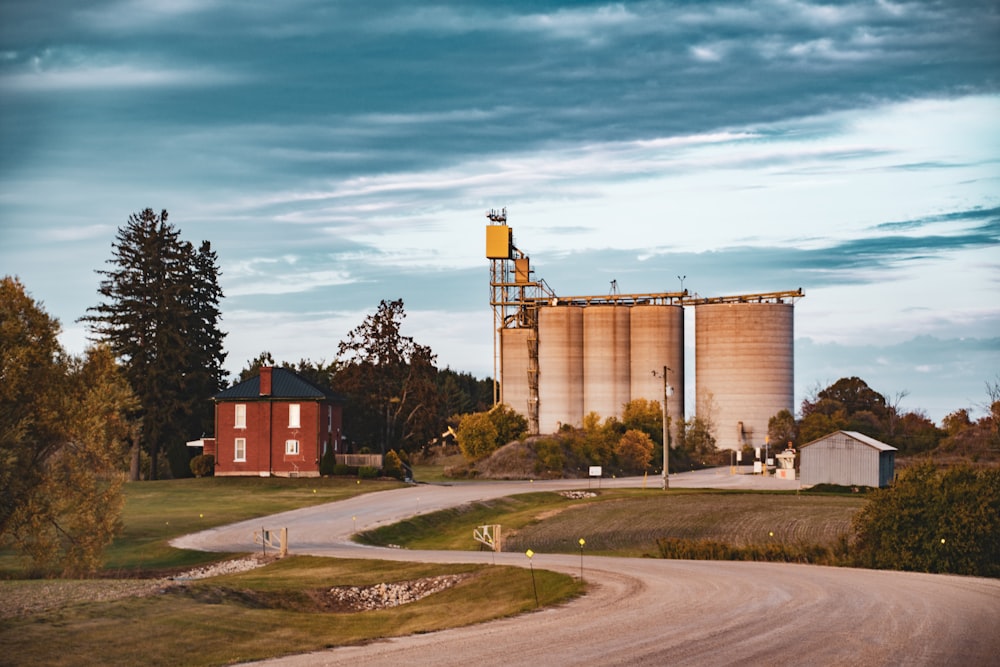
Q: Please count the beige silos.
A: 5